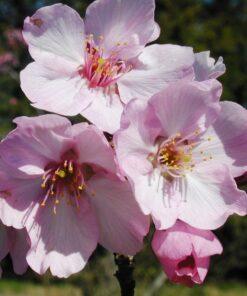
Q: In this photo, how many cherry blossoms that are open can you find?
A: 3